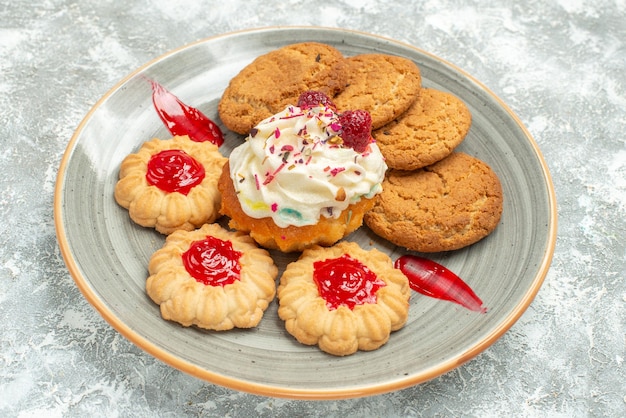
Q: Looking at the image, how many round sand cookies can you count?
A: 4